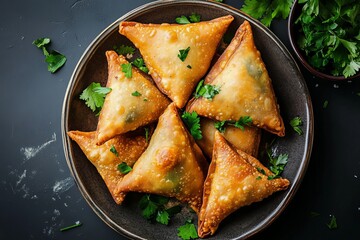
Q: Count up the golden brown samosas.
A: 7